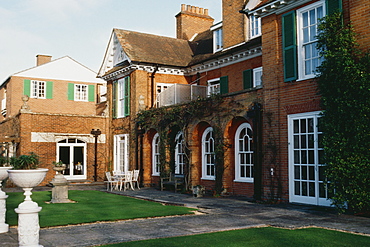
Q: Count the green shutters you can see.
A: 10